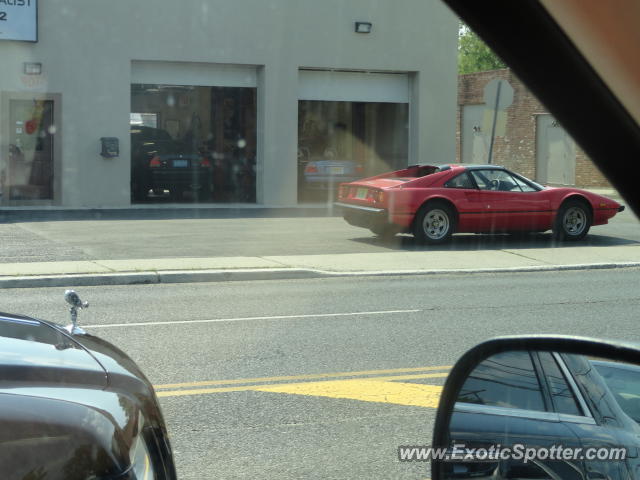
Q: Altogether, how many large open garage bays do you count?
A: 2